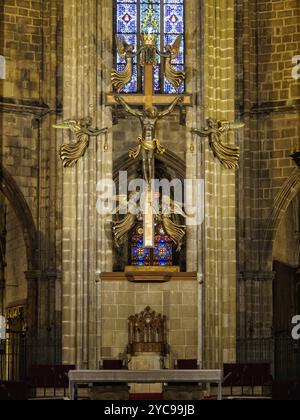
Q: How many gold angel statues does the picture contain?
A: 6